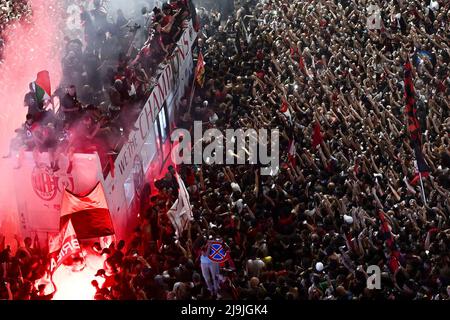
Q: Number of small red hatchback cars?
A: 0